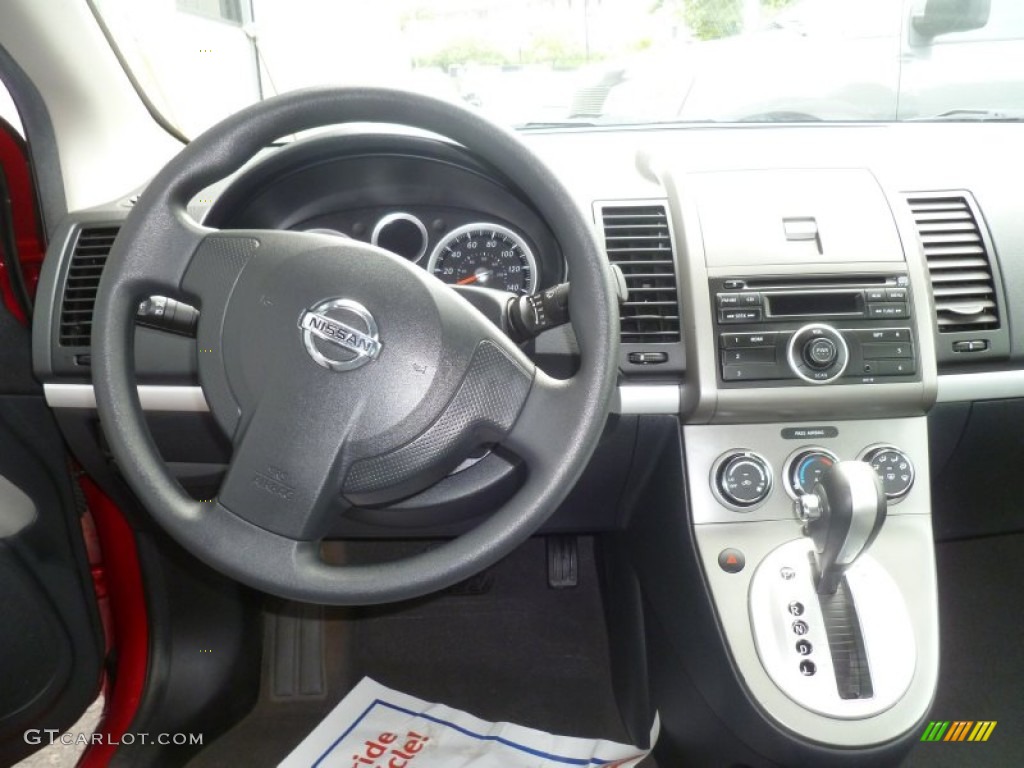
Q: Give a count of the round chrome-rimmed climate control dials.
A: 3